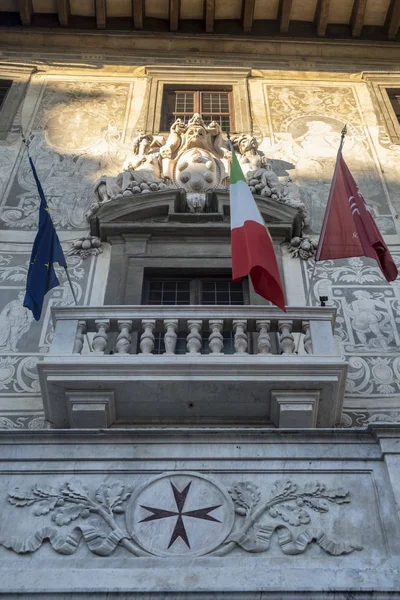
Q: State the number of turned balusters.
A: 11